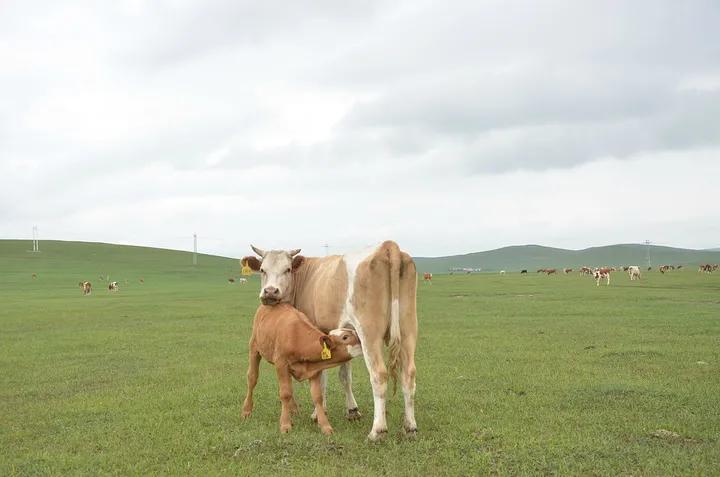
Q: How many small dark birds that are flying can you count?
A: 0